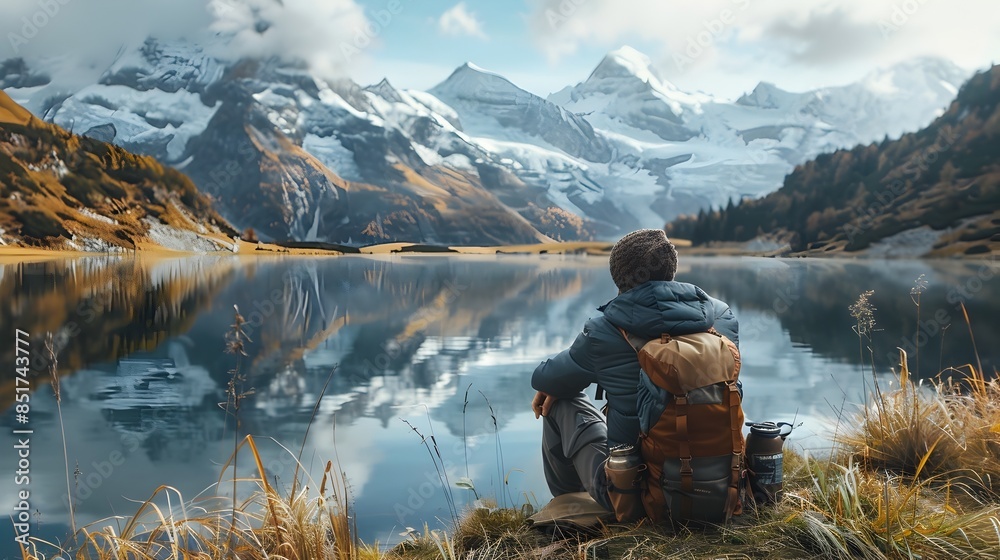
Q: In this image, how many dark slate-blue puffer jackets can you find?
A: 1